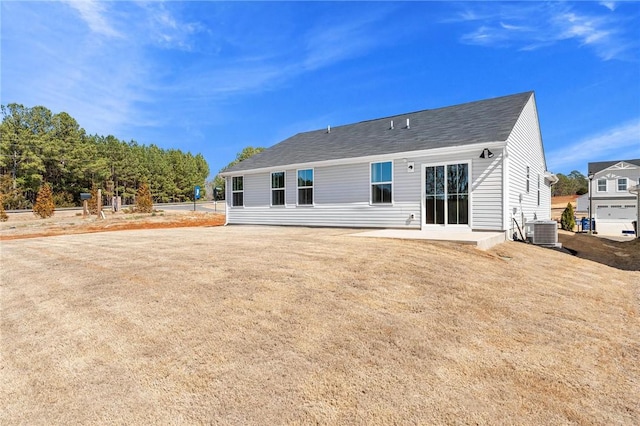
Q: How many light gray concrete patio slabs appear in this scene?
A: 1